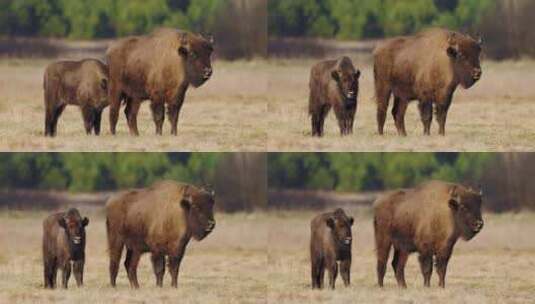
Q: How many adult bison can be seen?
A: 4